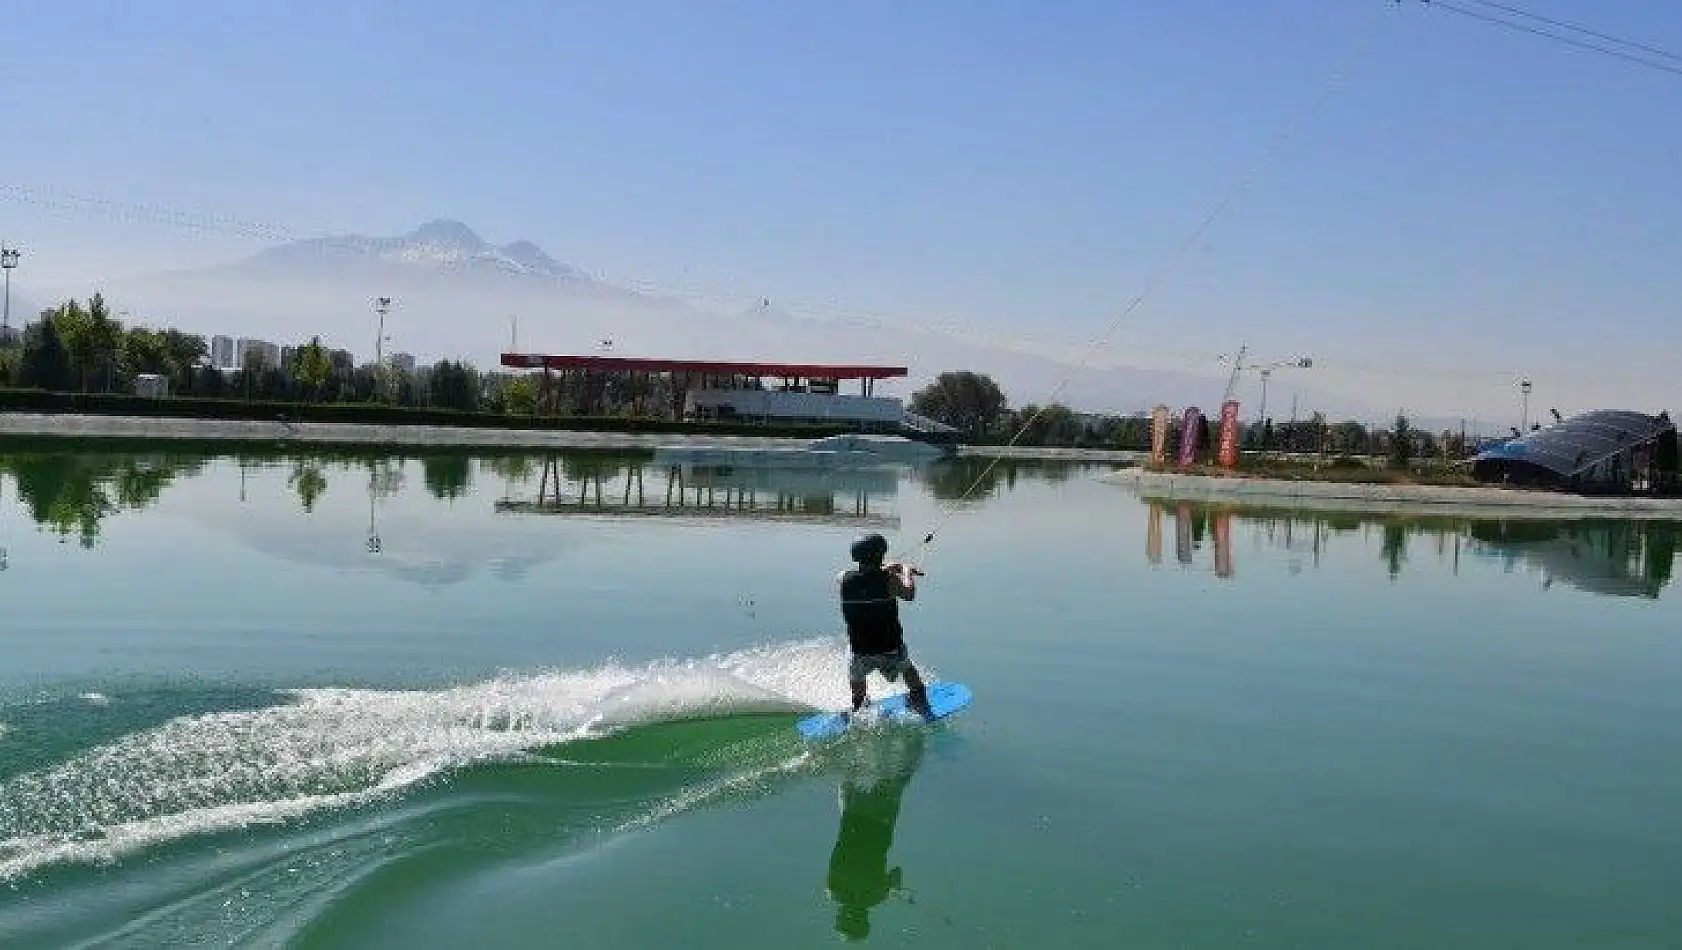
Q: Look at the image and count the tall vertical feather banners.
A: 3